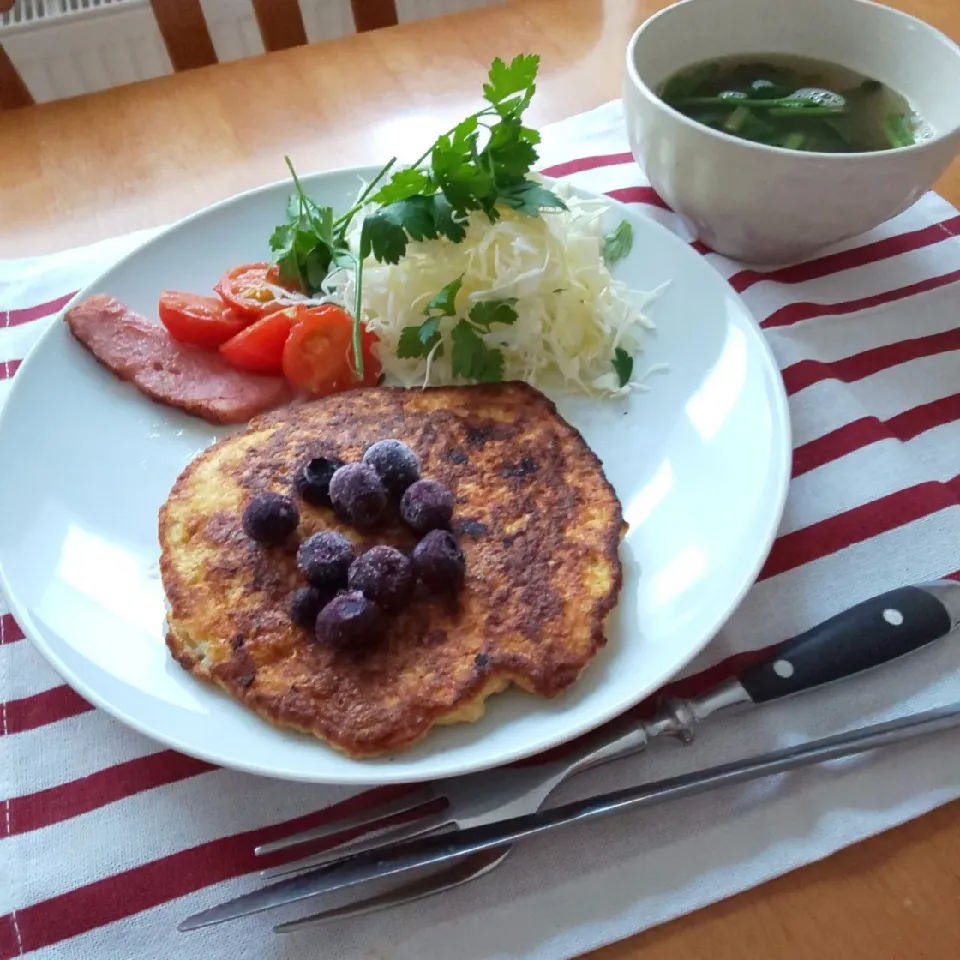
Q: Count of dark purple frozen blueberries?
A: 10